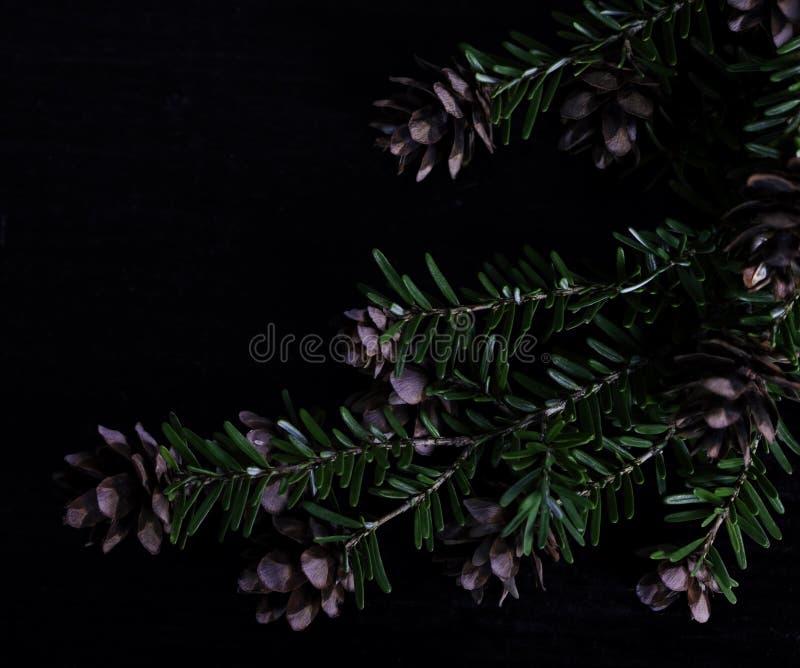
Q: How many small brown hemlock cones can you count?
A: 12